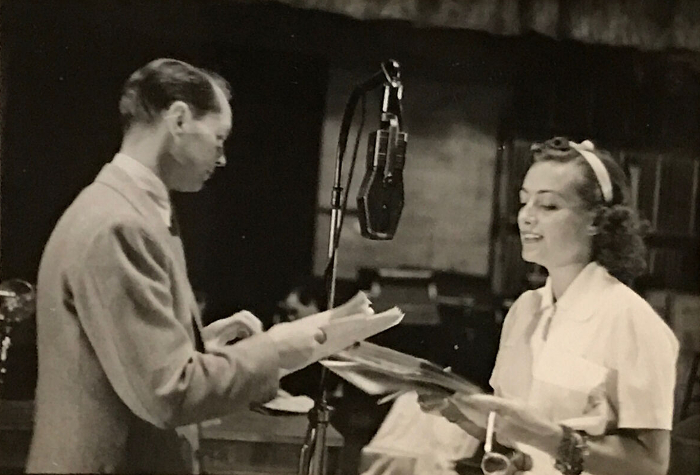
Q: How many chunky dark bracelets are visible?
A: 1